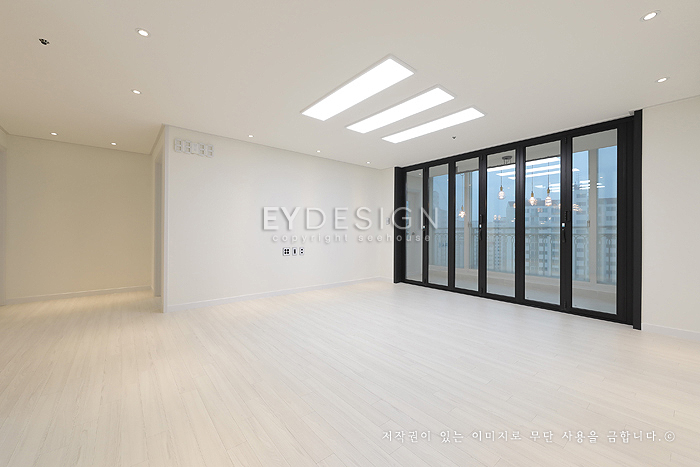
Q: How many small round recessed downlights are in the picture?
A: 9